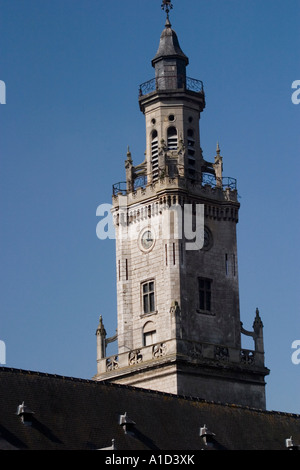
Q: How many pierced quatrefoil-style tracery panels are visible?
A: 6